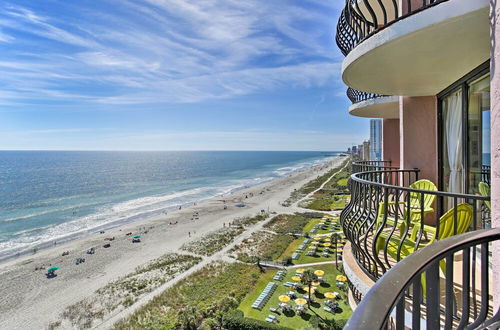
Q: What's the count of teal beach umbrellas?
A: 2